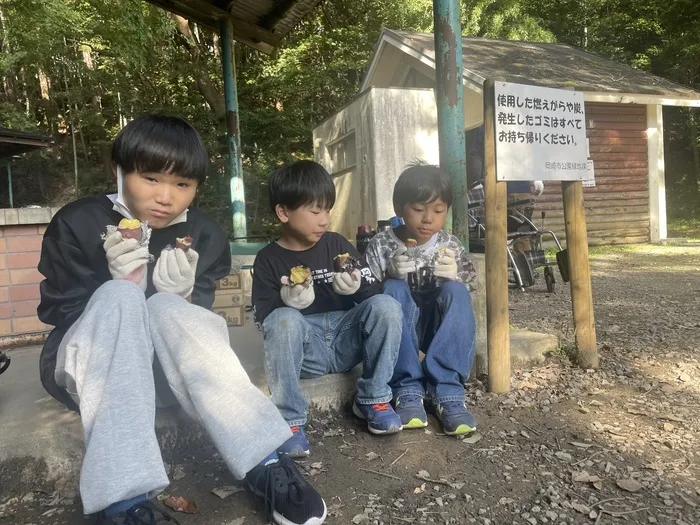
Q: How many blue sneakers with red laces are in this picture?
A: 2